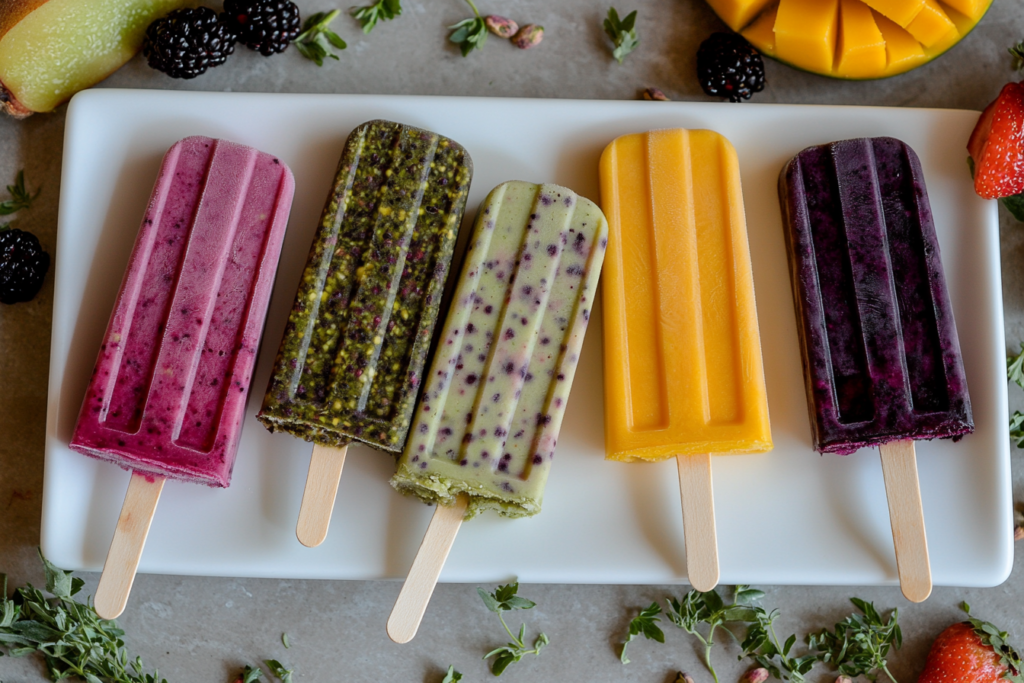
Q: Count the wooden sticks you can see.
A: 5